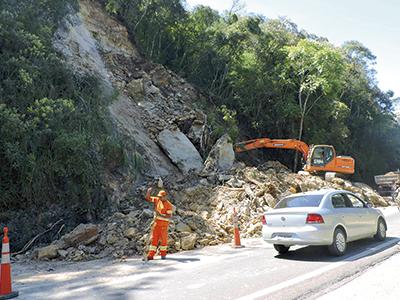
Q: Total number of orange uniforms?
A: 1